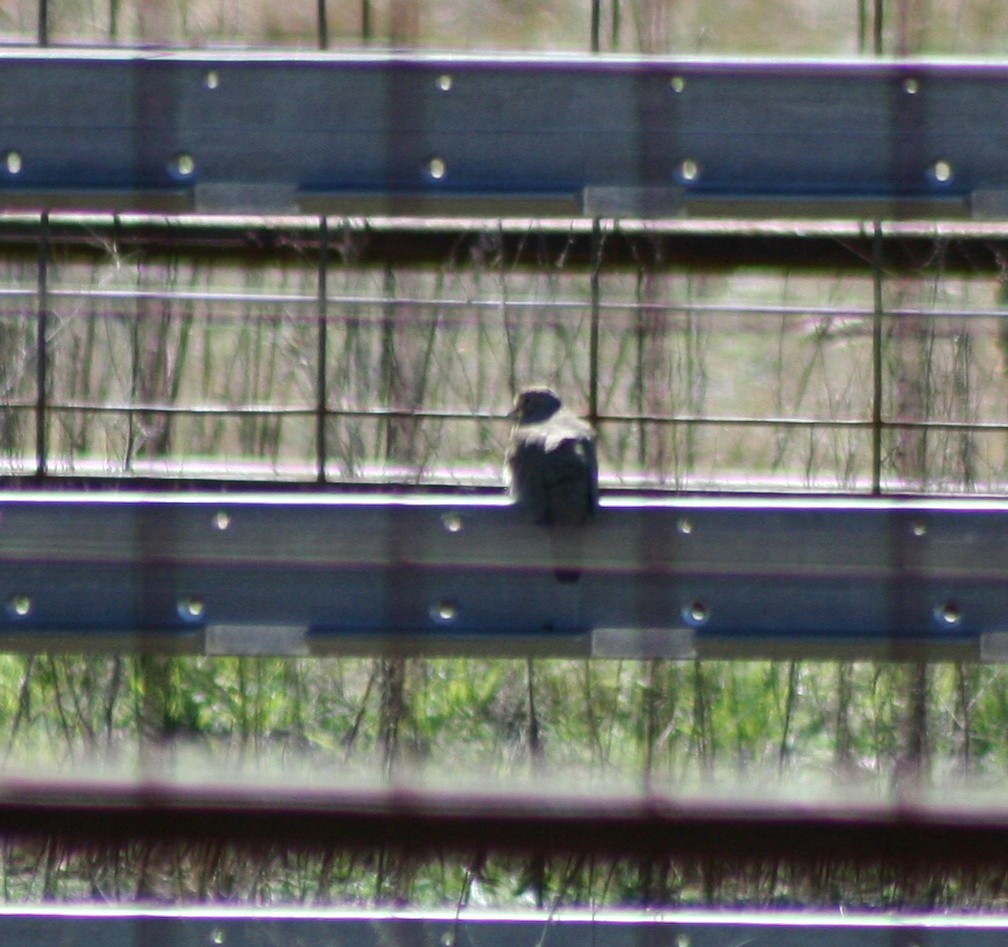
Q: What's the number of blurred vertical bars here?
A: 4